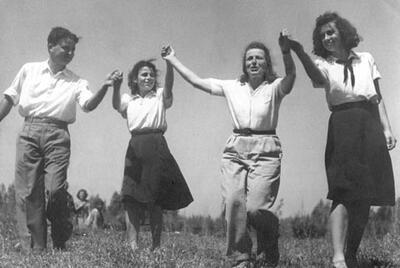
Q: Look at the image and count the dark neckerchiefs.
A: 1